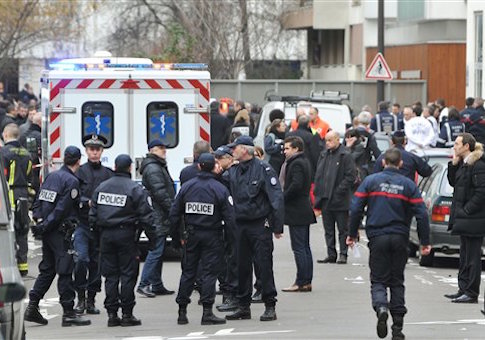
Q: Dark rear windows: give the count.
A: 2